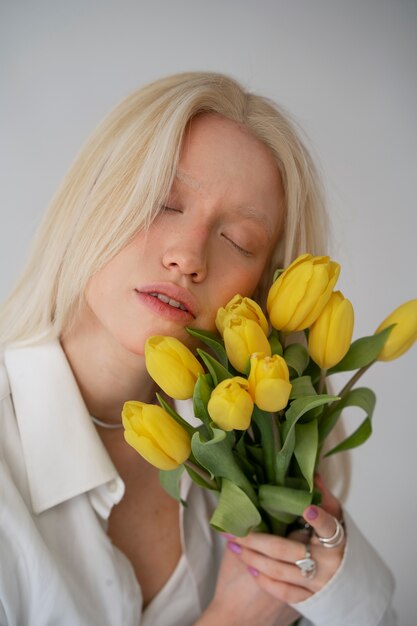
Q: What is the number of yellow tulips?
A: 9